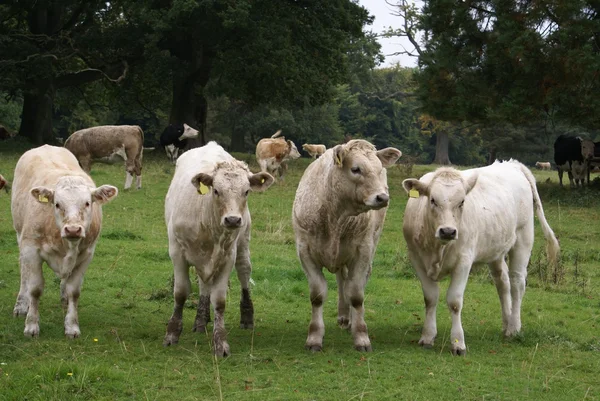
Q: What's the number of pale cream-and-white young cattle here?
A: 4